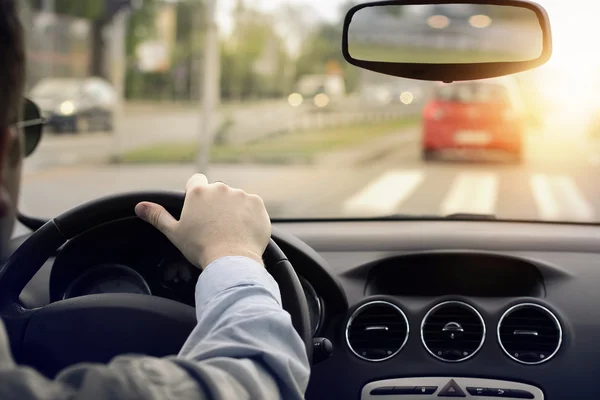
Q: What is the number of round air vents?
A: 3